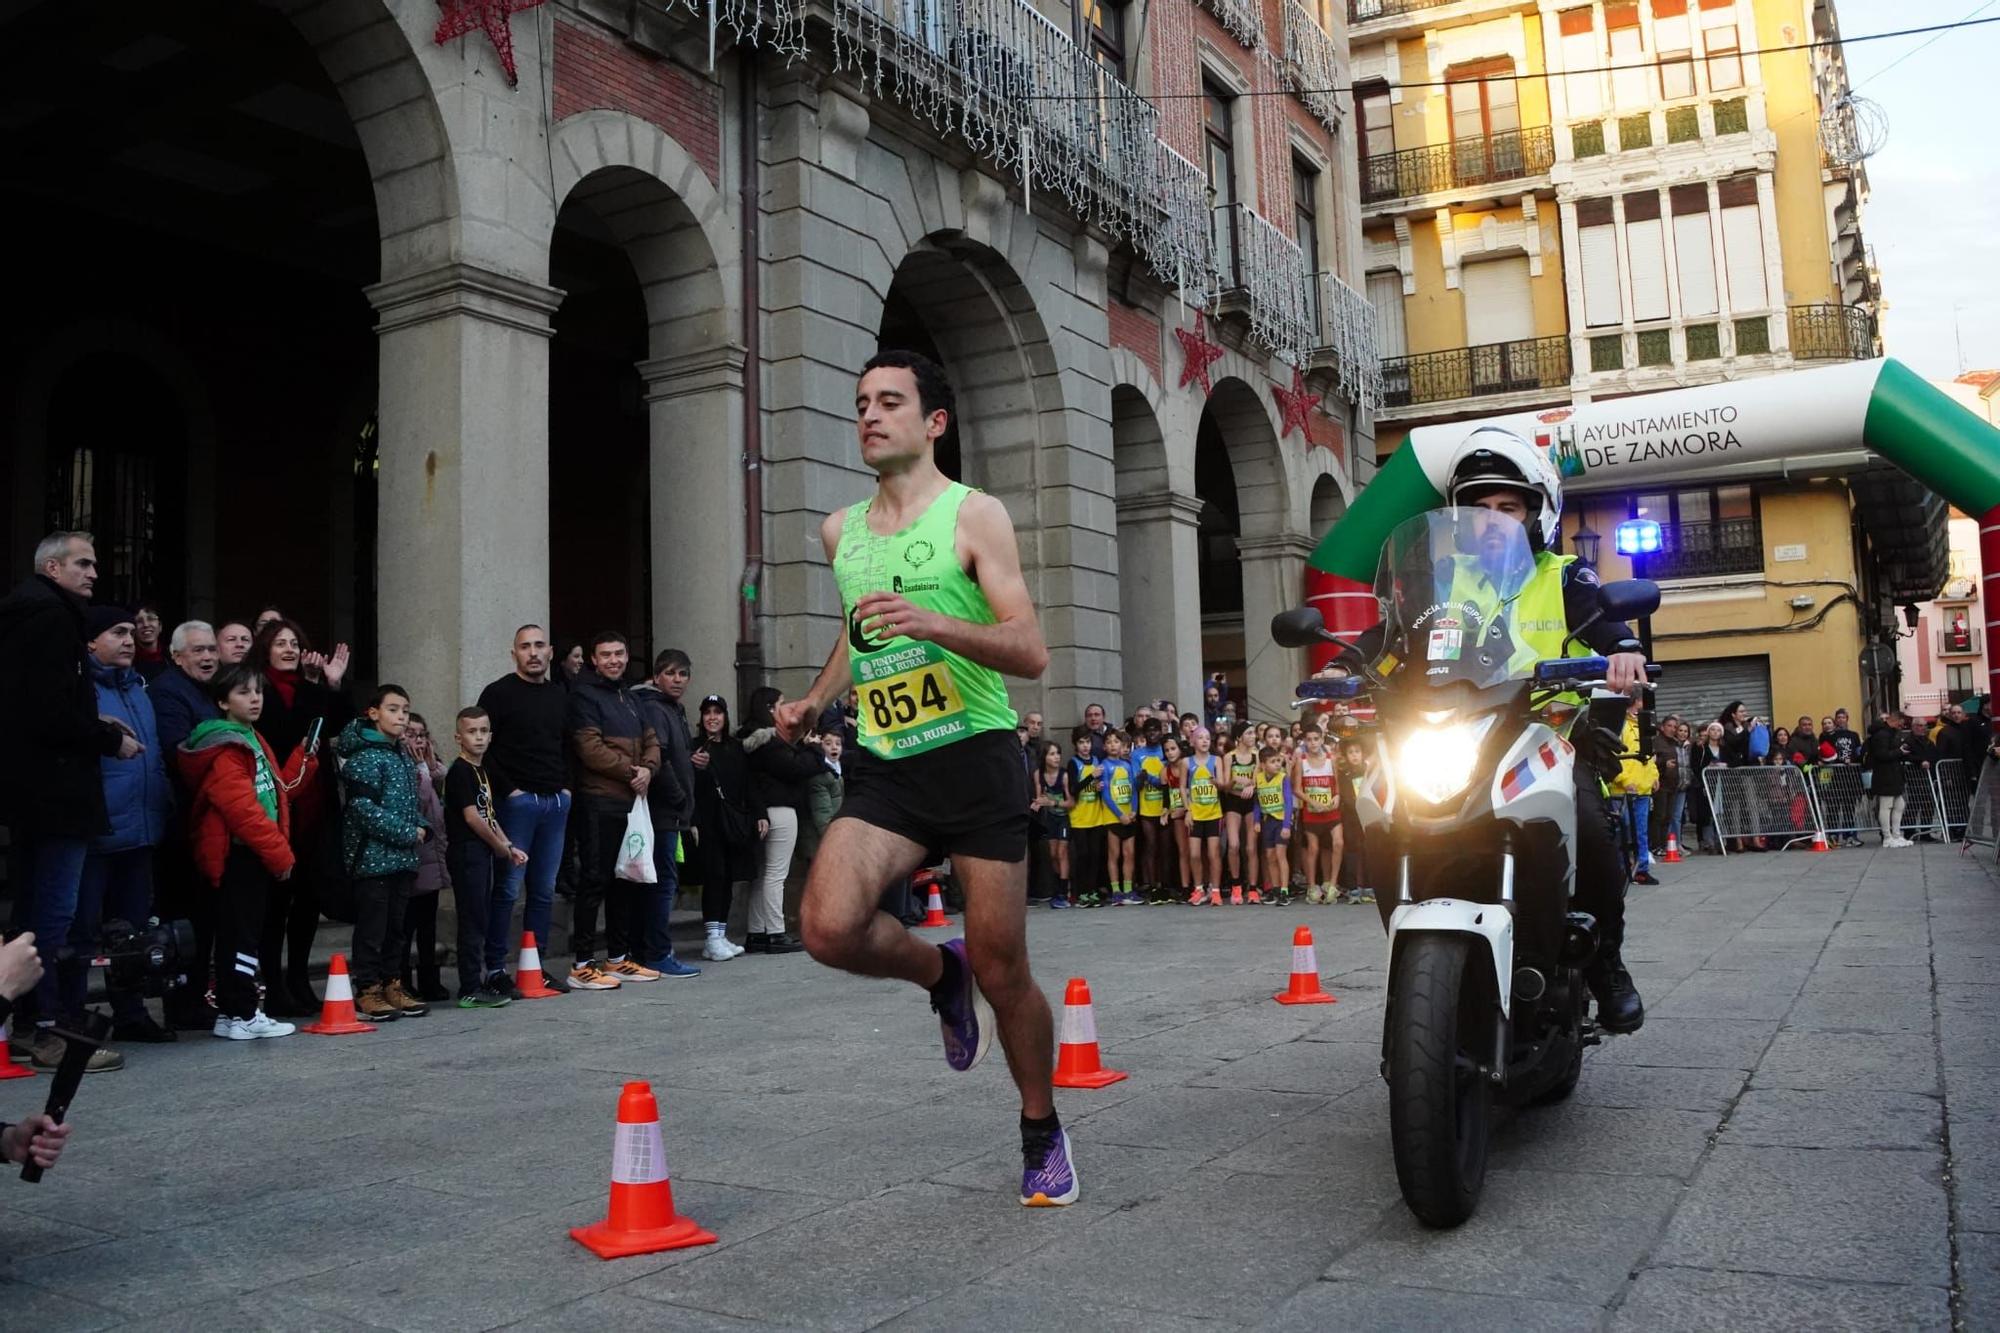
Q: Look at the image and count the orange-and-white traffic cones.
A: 9